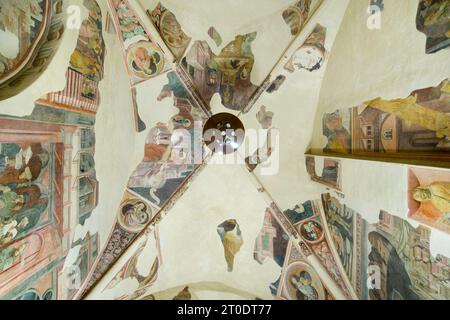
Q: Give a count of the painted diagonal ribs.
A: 4